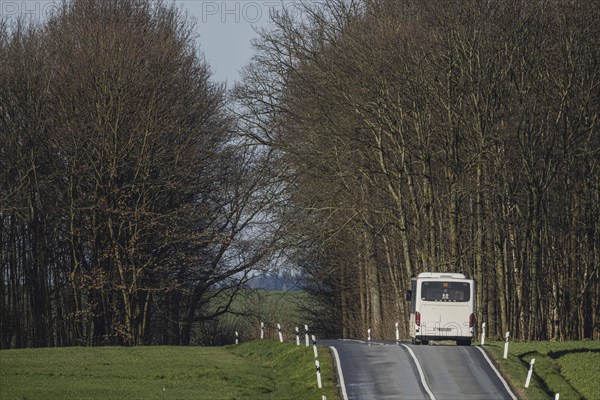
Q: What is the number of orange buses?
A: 0